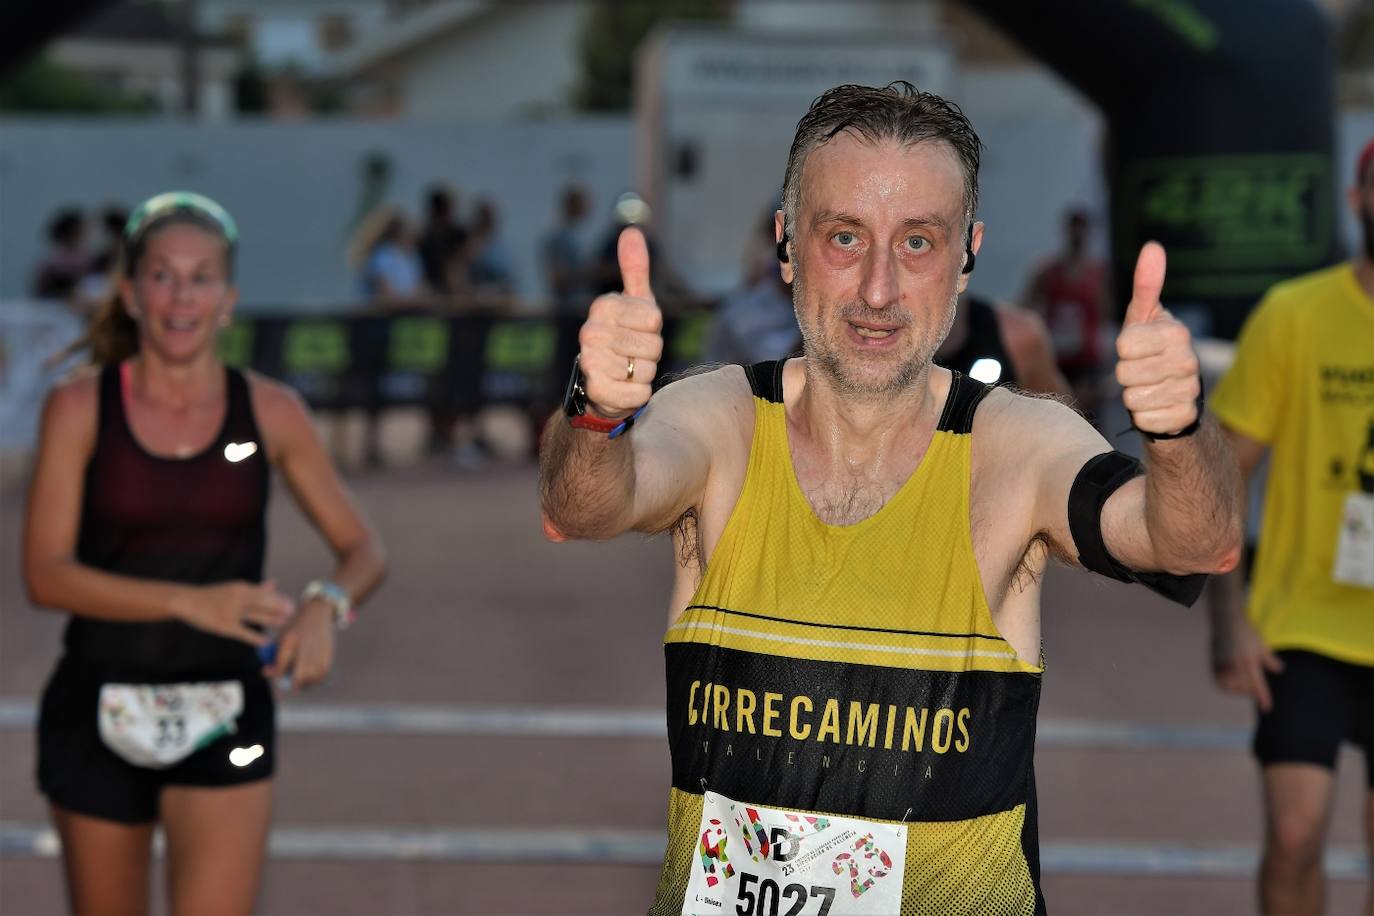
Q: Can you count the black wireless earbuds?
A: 2